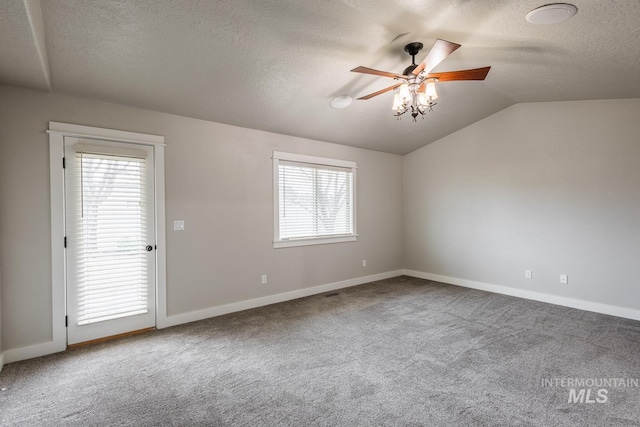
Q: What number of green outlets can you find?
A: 0